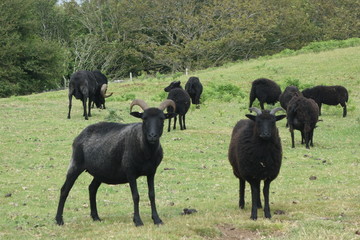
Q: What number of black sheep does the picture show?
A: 10